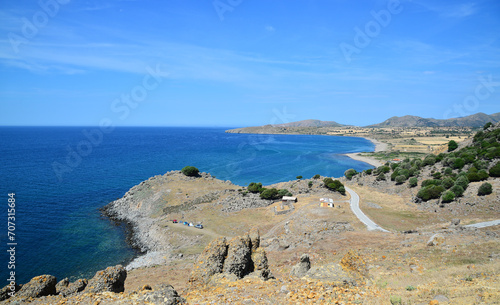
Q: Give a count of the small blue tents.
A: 2